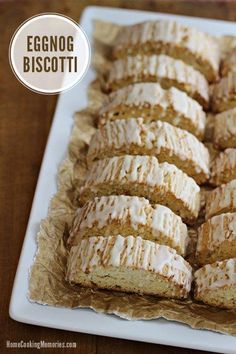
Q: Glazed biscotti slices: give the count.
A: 14